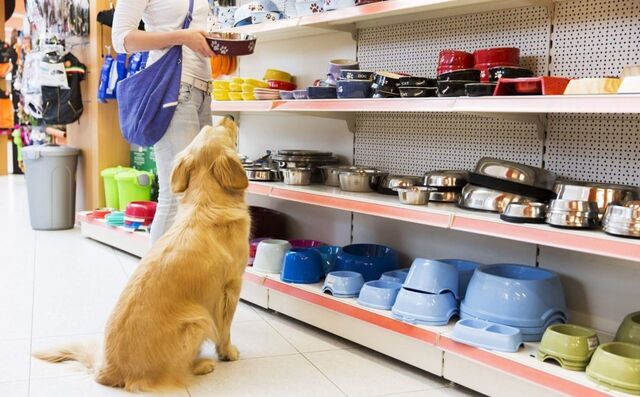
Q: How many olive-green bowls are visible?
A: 3